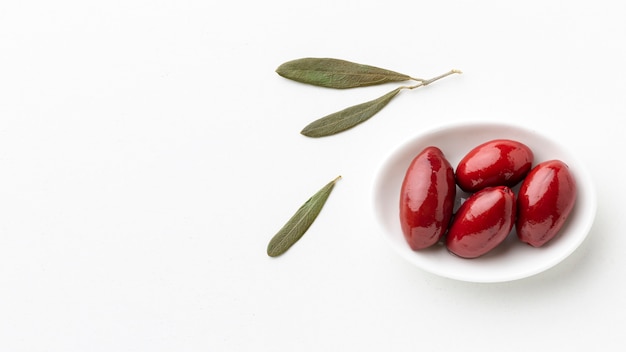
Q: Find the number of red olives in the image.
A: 4